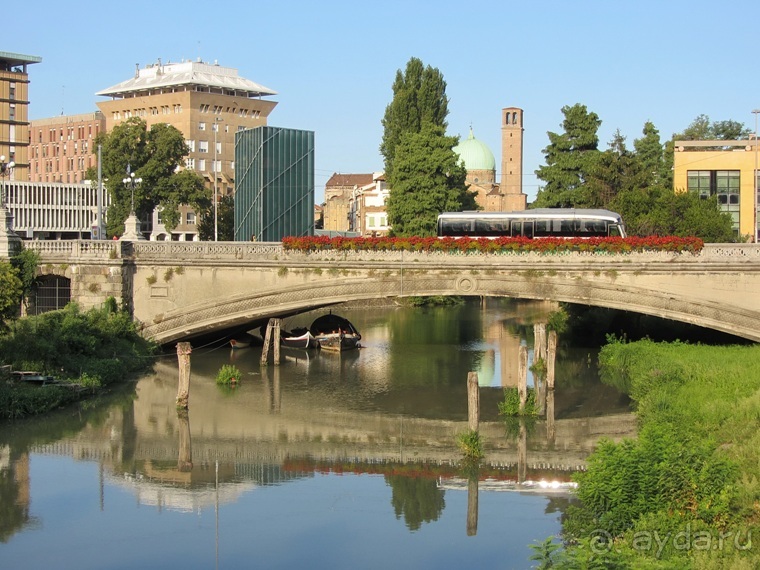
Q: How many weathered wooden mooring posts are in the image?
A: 8